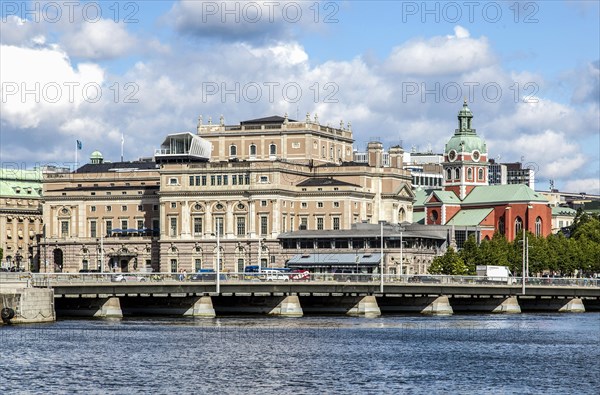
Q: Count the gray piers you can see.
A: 7